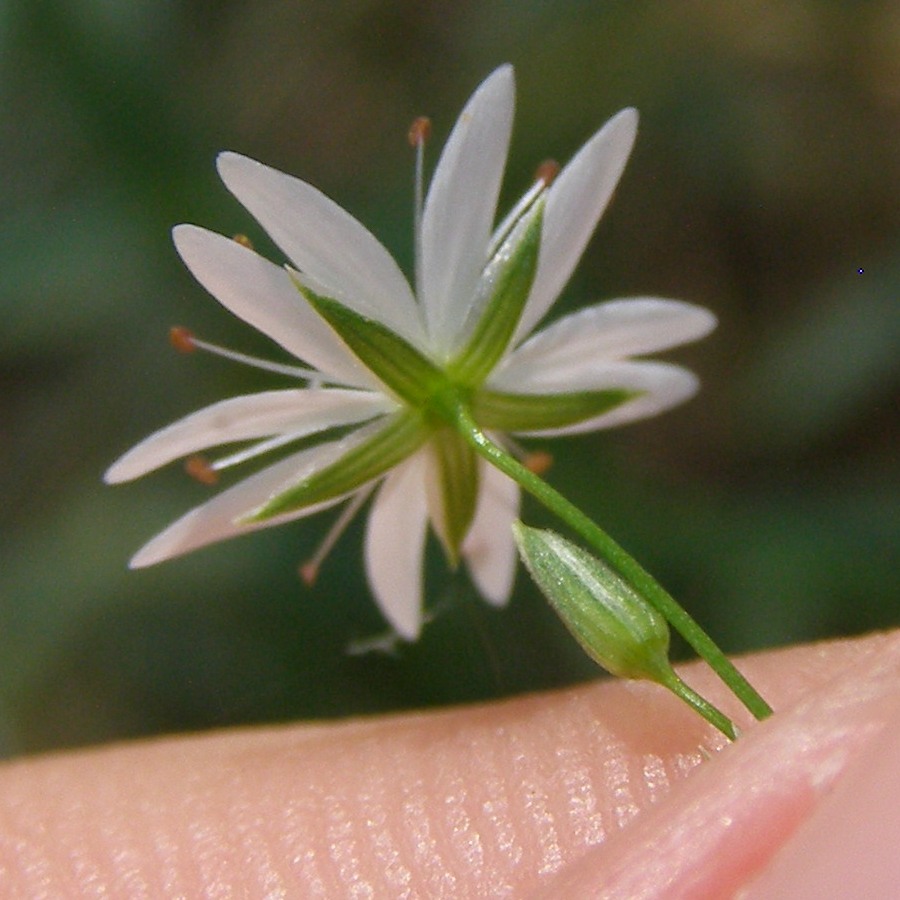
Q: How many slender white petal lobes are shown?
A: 10